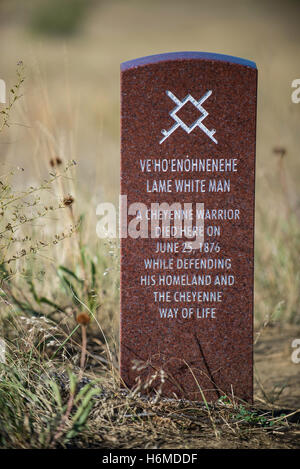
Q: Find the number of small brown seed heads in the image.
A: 4